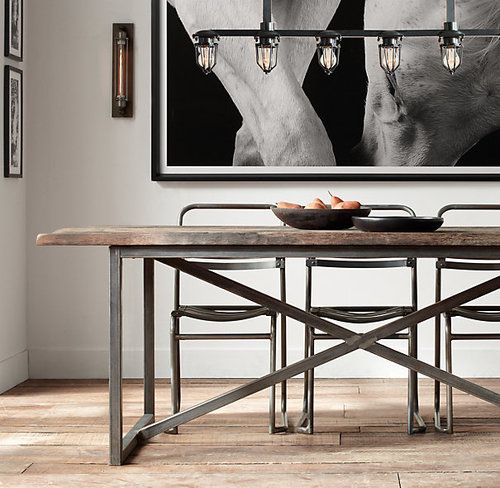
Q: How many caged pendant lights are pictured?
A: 5